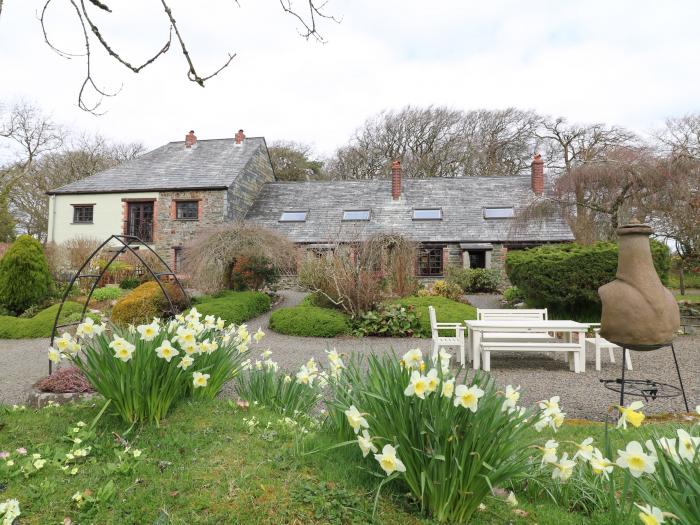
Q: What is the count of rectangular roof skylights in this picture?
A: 4